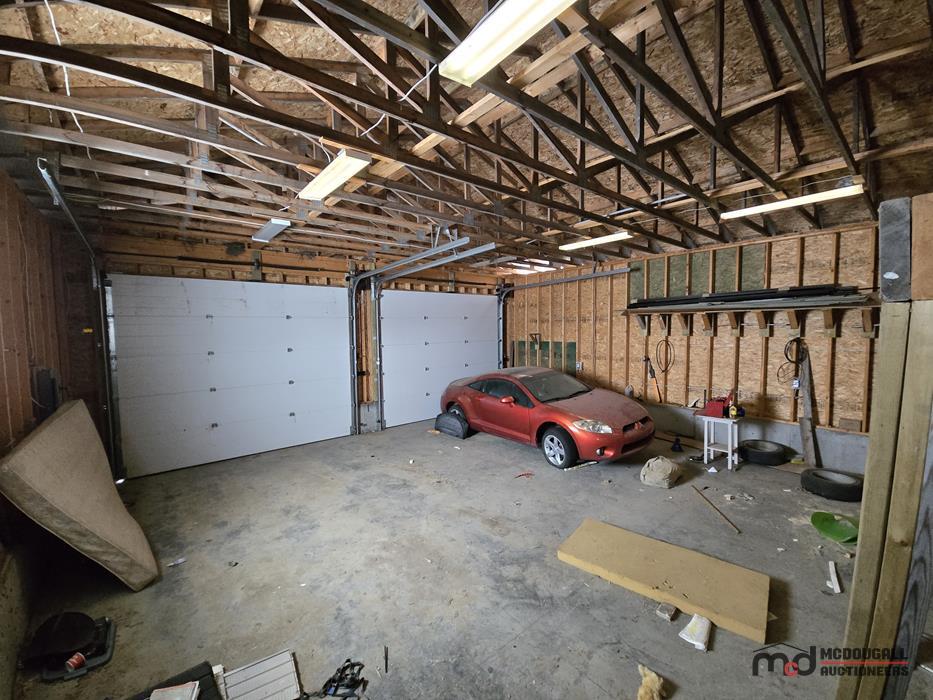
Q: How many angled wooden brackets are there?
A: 9